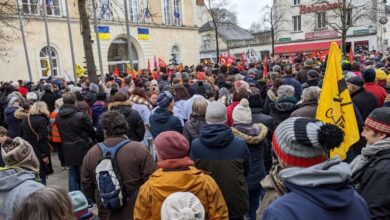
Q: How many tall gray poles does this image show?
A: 5